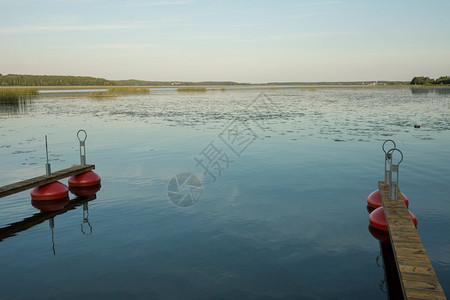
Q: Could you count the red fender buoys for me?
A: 4